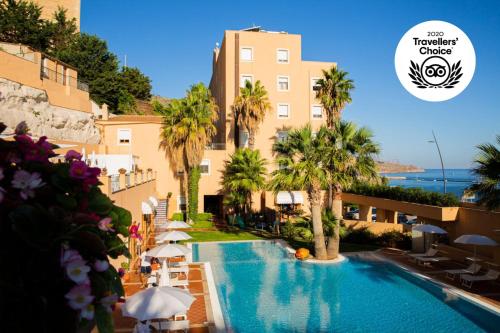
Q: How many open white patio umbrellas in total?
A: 6